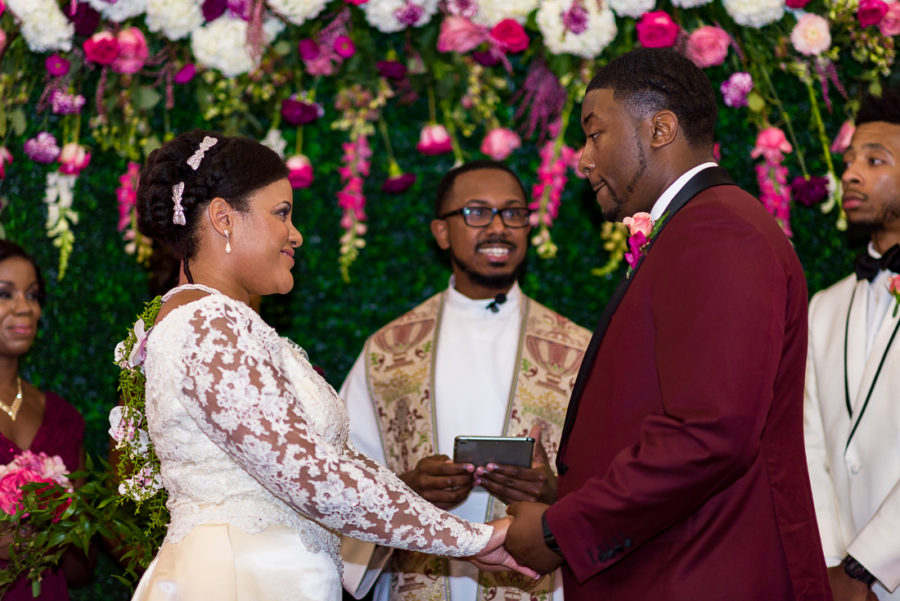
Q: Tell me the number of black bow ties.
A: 1